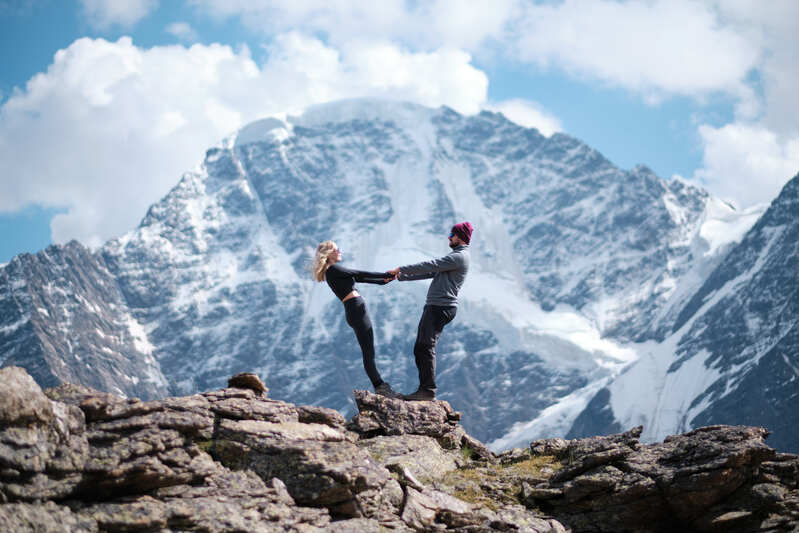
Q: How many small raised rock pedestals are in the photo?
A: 1